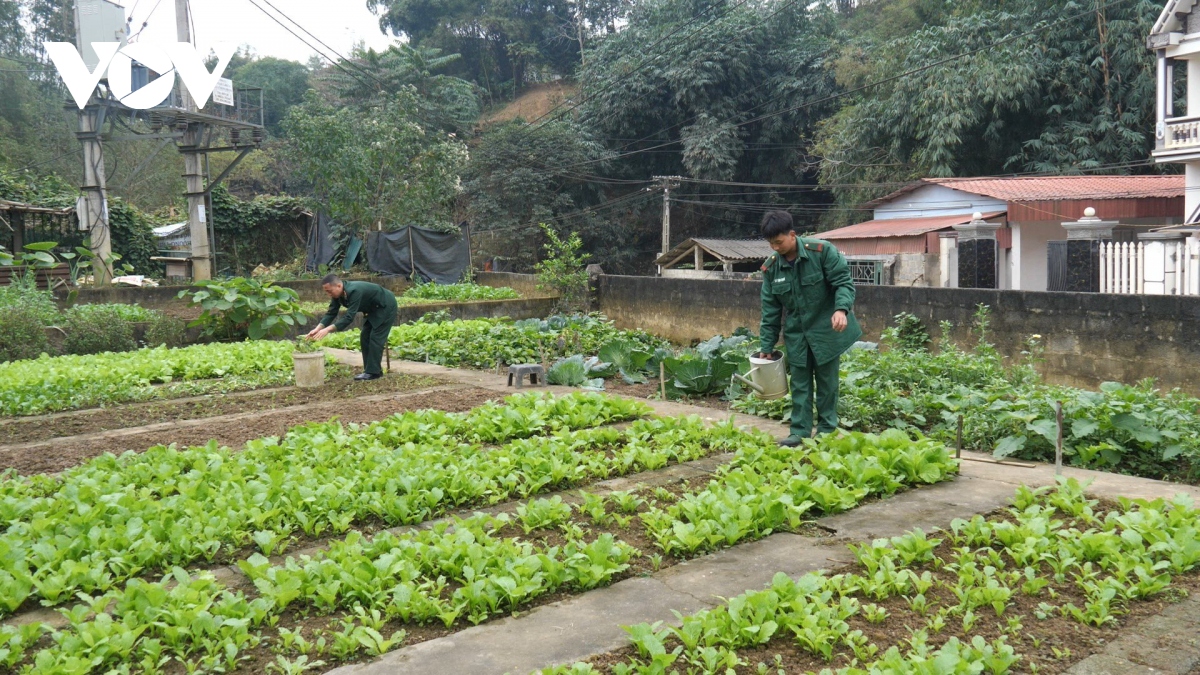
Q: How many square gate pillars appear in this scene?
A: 2